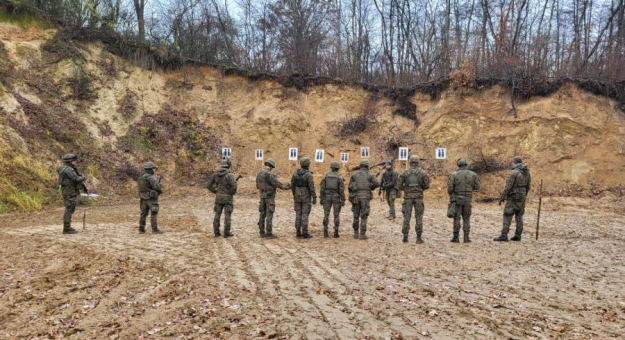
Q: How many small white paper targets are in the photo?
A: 8